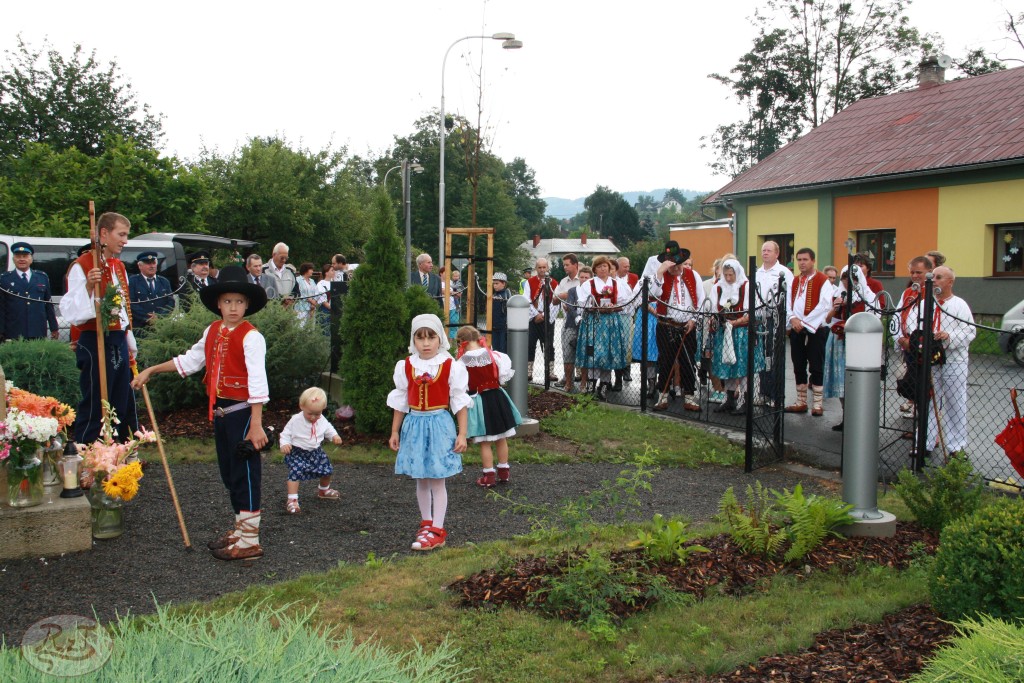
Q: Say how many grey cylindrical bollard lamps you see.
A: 2